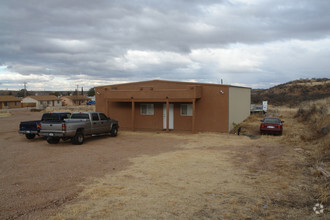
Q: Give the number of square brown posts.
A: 4